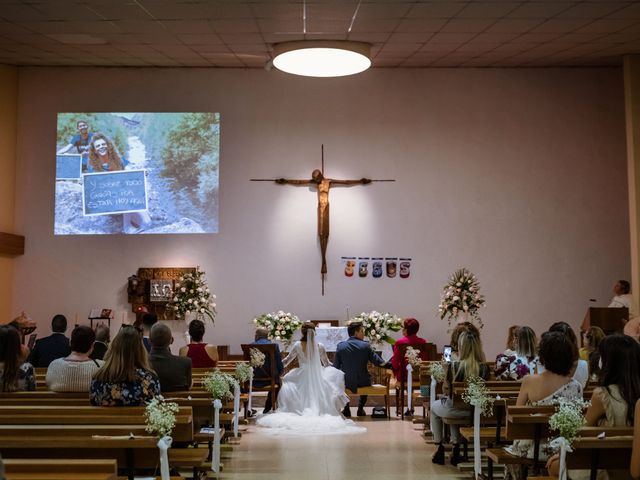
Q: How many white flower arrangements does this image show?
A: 12